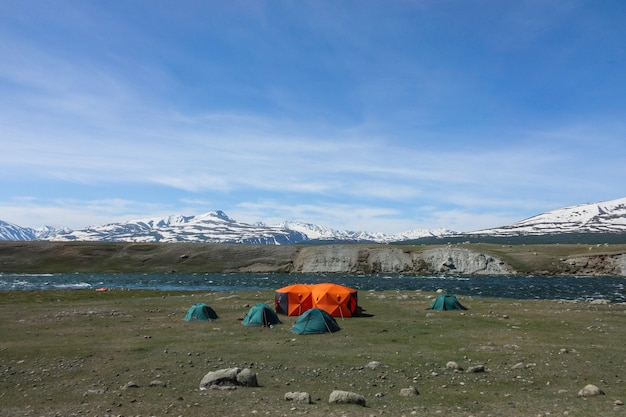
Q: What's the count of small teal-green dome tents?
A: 4